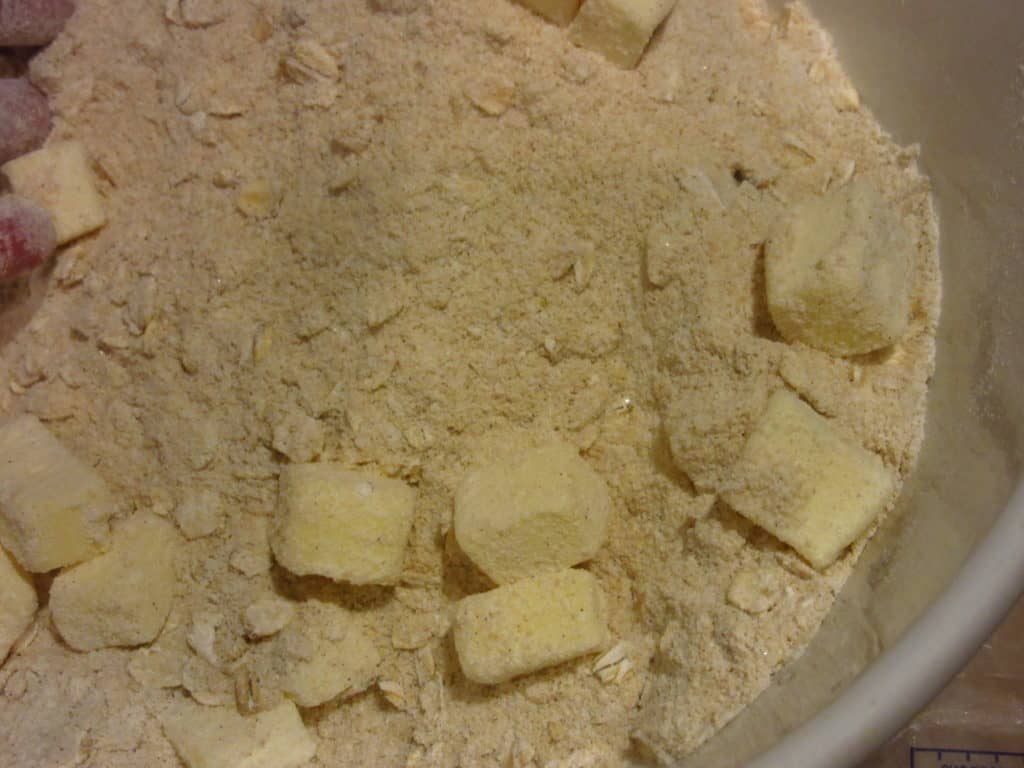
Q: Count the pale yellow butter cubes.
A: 13